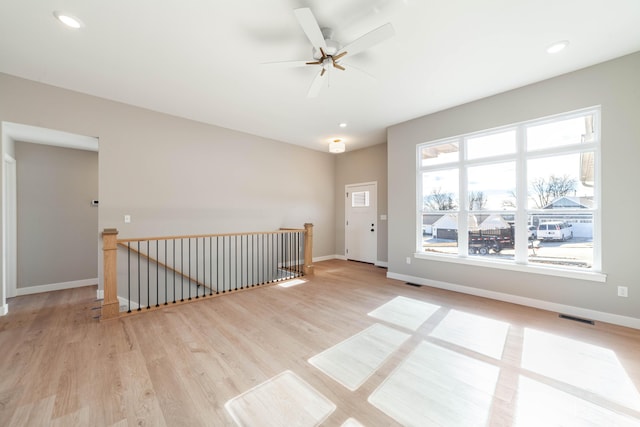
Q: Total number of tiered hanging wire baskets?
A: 0